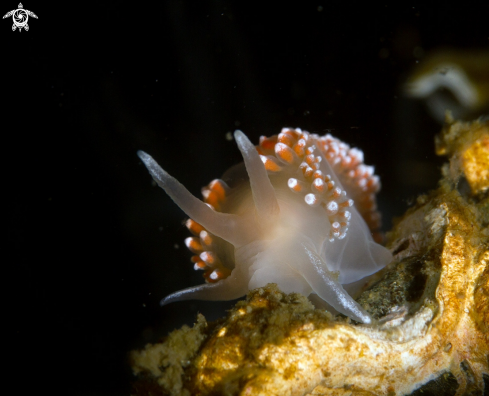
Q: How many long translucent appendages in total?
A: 4